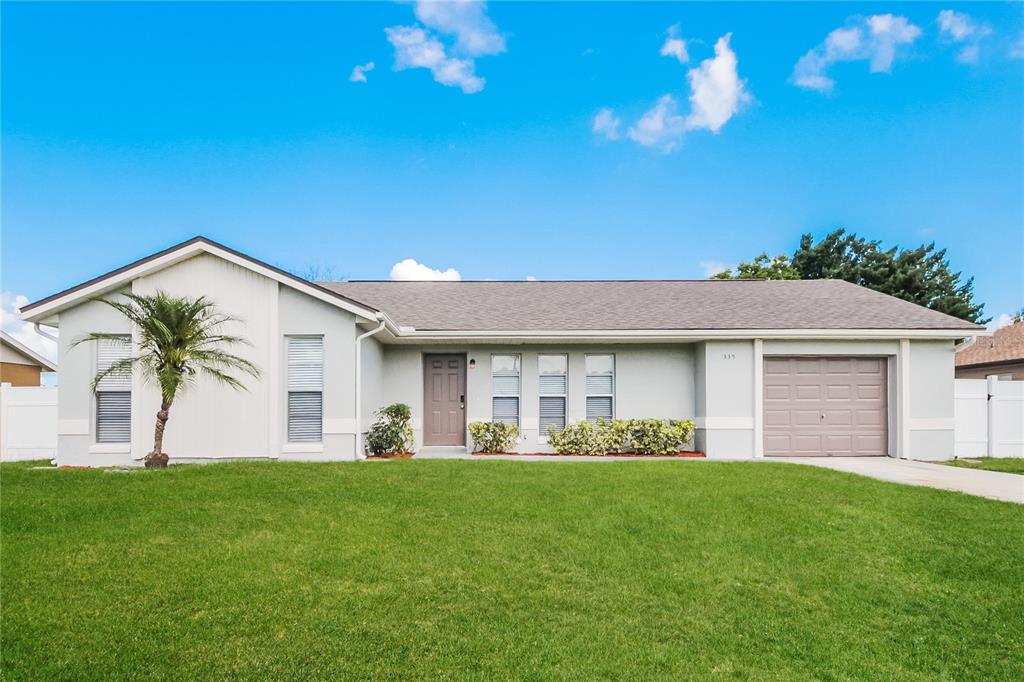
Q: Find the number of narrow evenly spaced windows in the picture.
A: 3